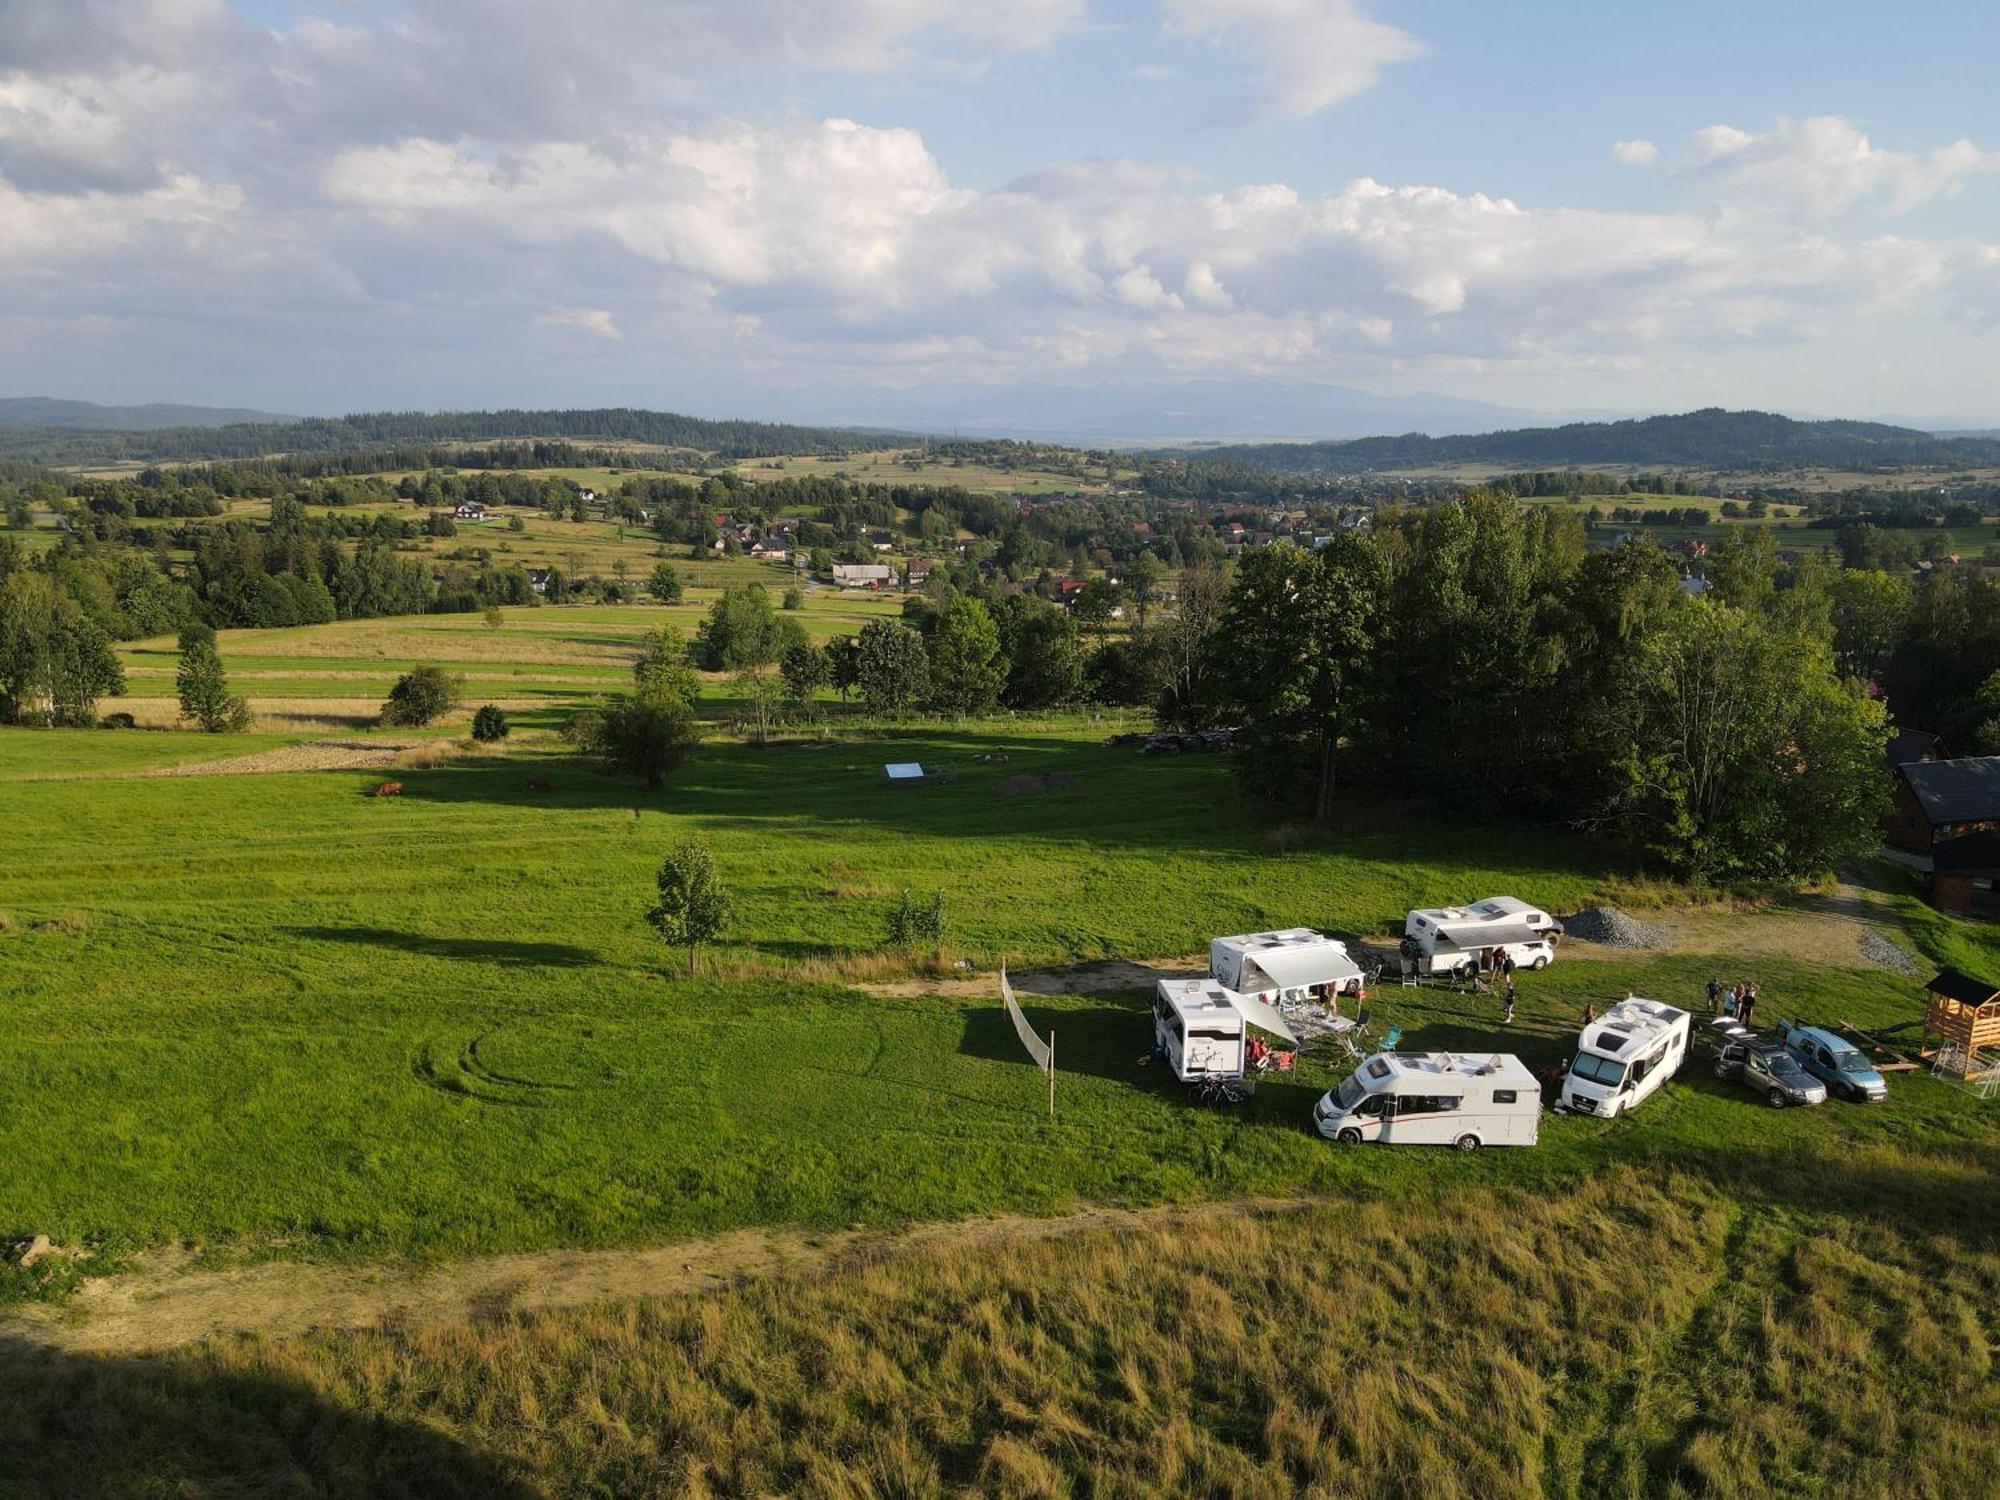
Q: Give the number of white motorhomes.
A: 5